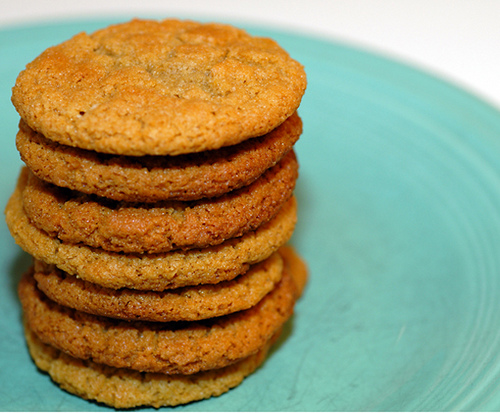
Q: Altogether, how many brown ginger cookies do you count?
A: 7